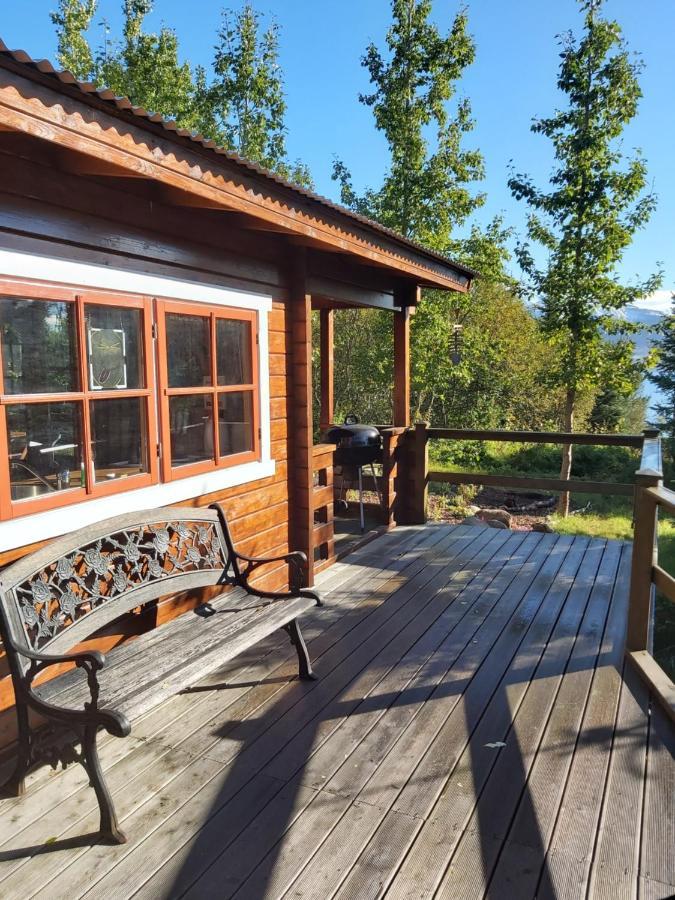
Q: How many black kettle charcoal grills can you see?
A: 1